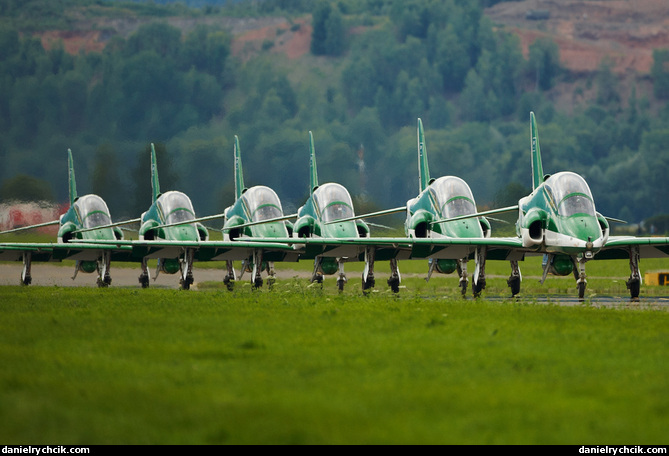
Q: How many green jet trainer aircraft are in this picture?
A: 6